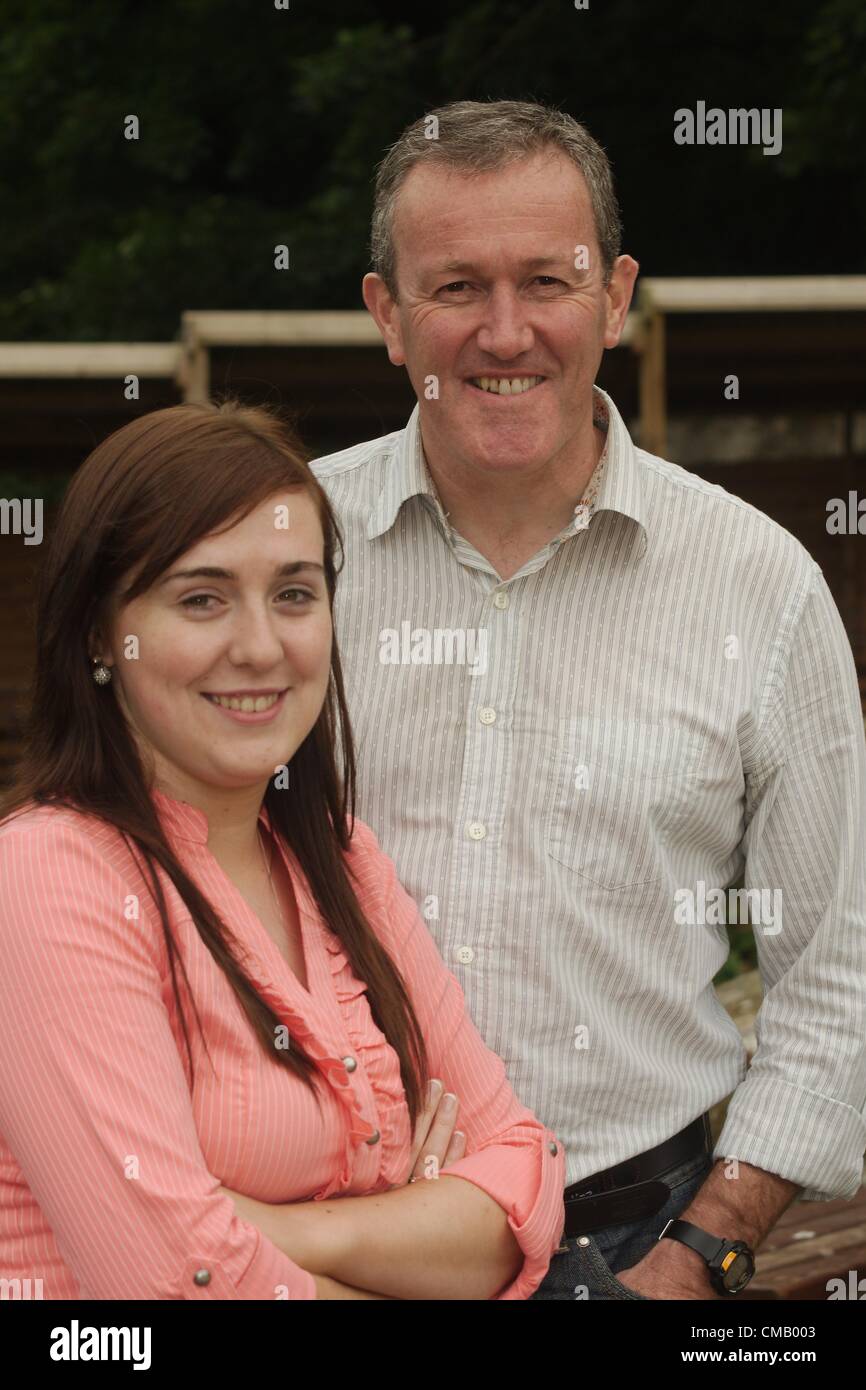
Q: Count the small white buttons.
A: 4